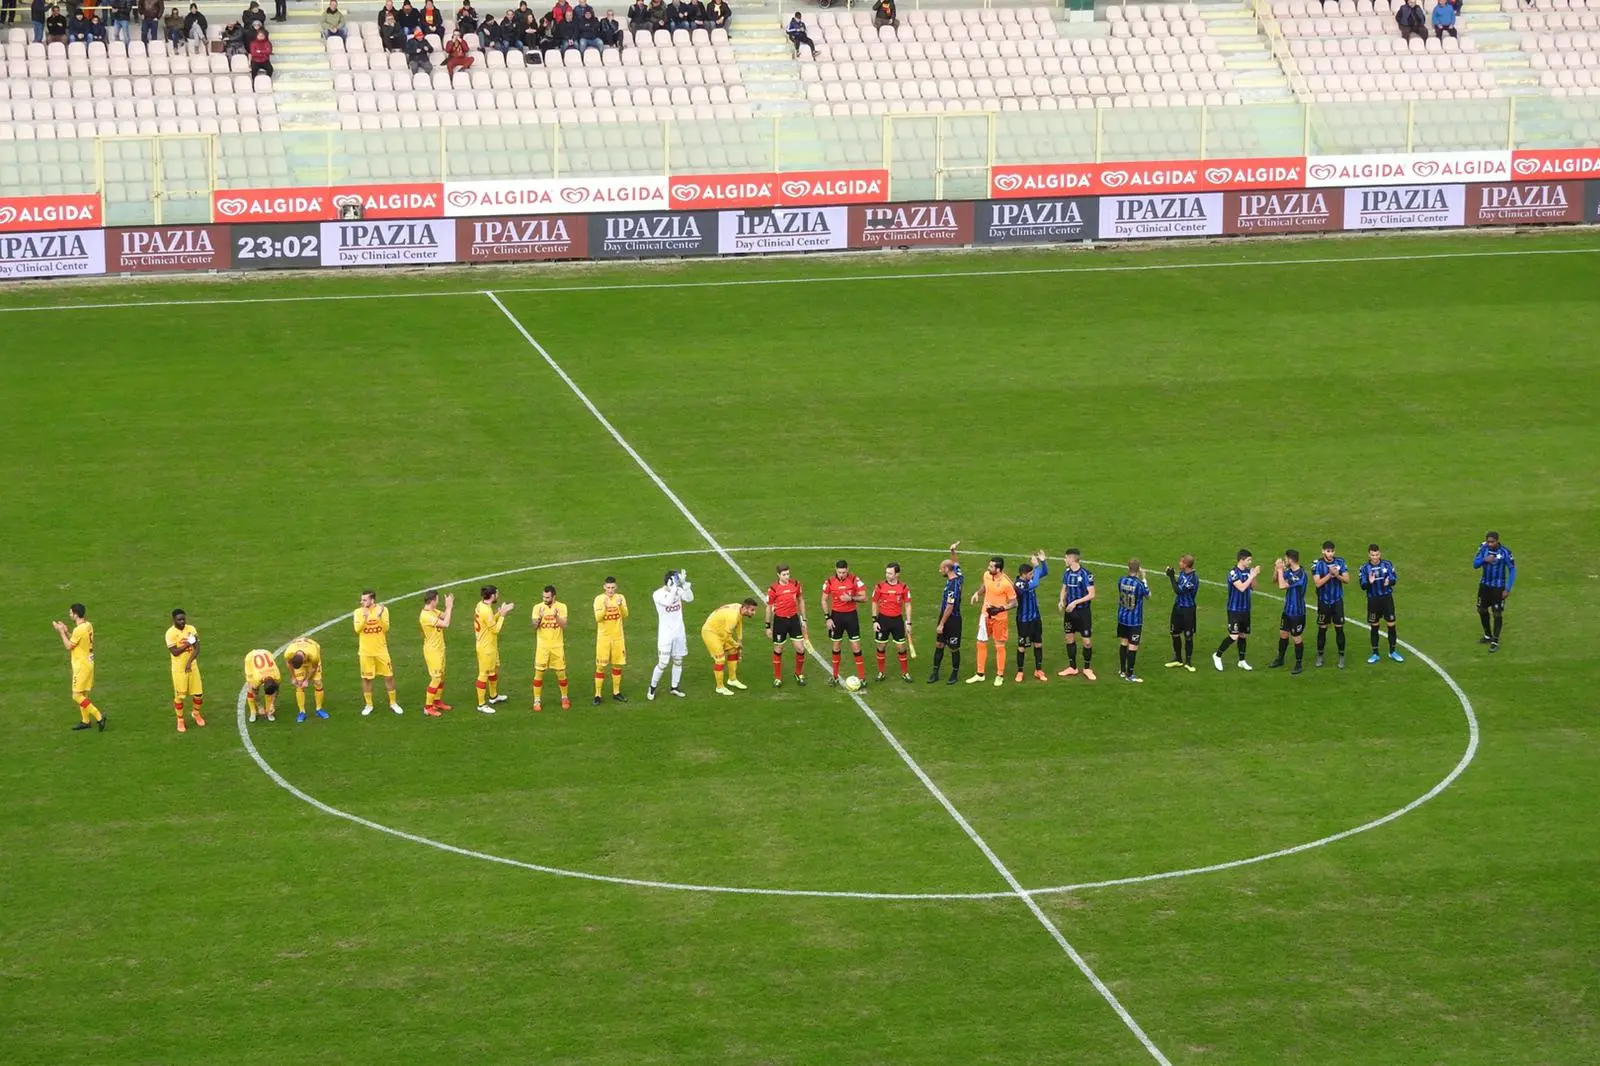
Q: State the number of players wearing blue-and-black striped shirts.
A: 10